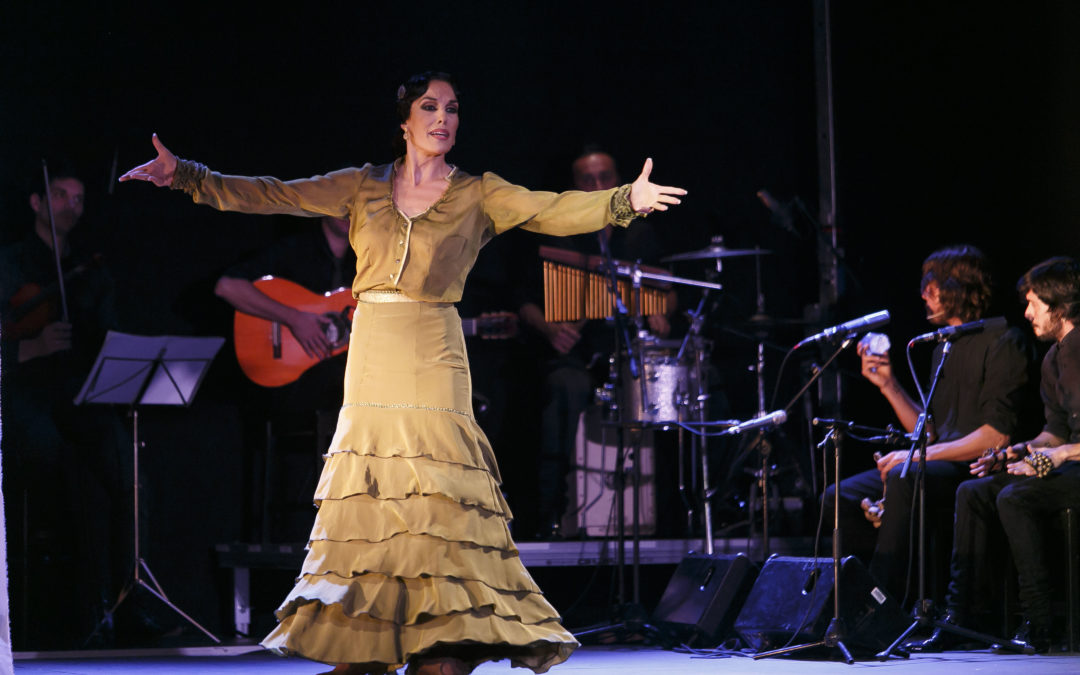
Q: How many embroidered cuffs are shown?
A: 2